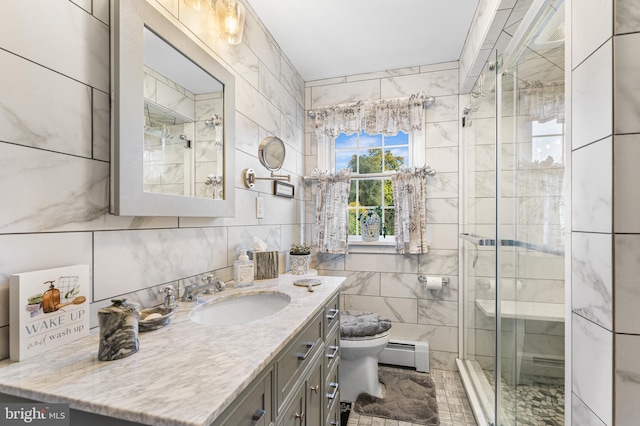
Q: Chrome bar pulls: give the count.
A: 6